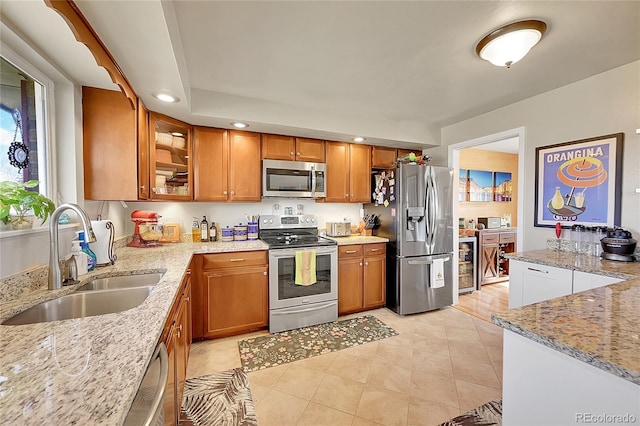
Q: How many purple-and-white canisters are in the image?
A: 3